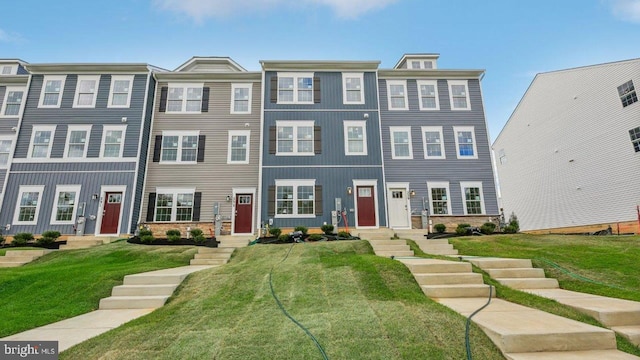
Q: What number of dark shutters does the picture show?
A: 12